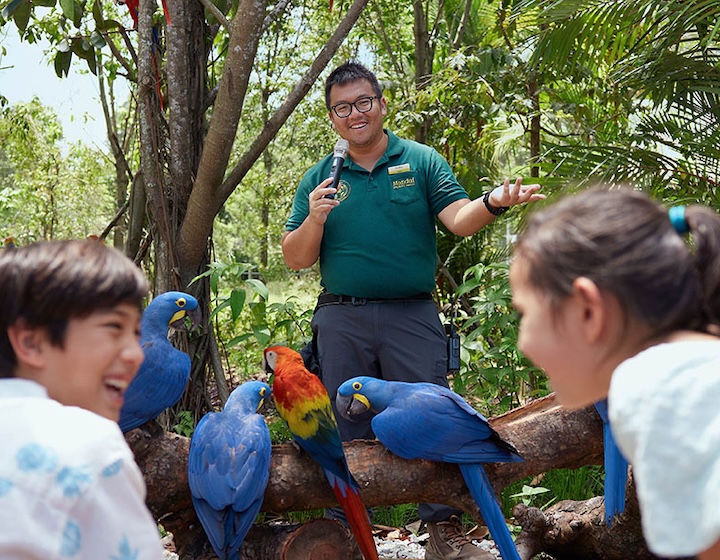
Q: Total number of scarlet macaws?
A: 1